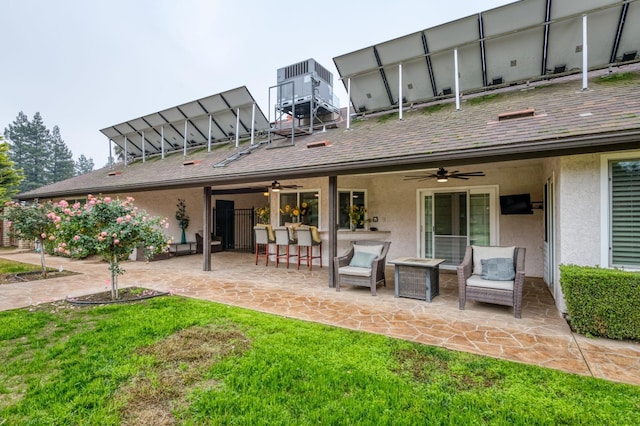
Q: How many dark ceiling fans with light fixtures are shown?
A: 2